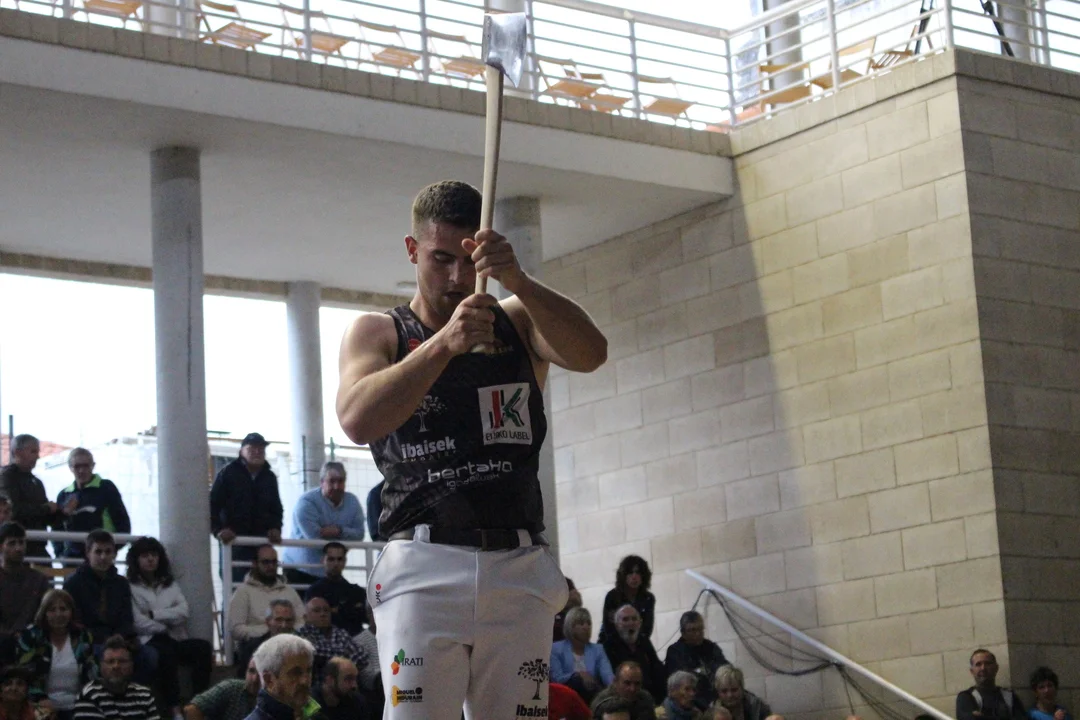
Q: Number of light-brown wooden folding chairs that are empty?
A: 11